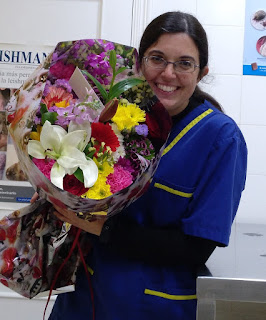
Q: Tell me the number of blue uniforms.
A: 1